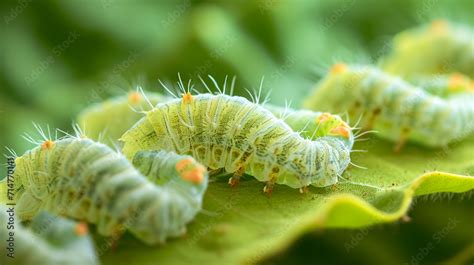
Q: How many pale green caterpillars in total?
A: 6